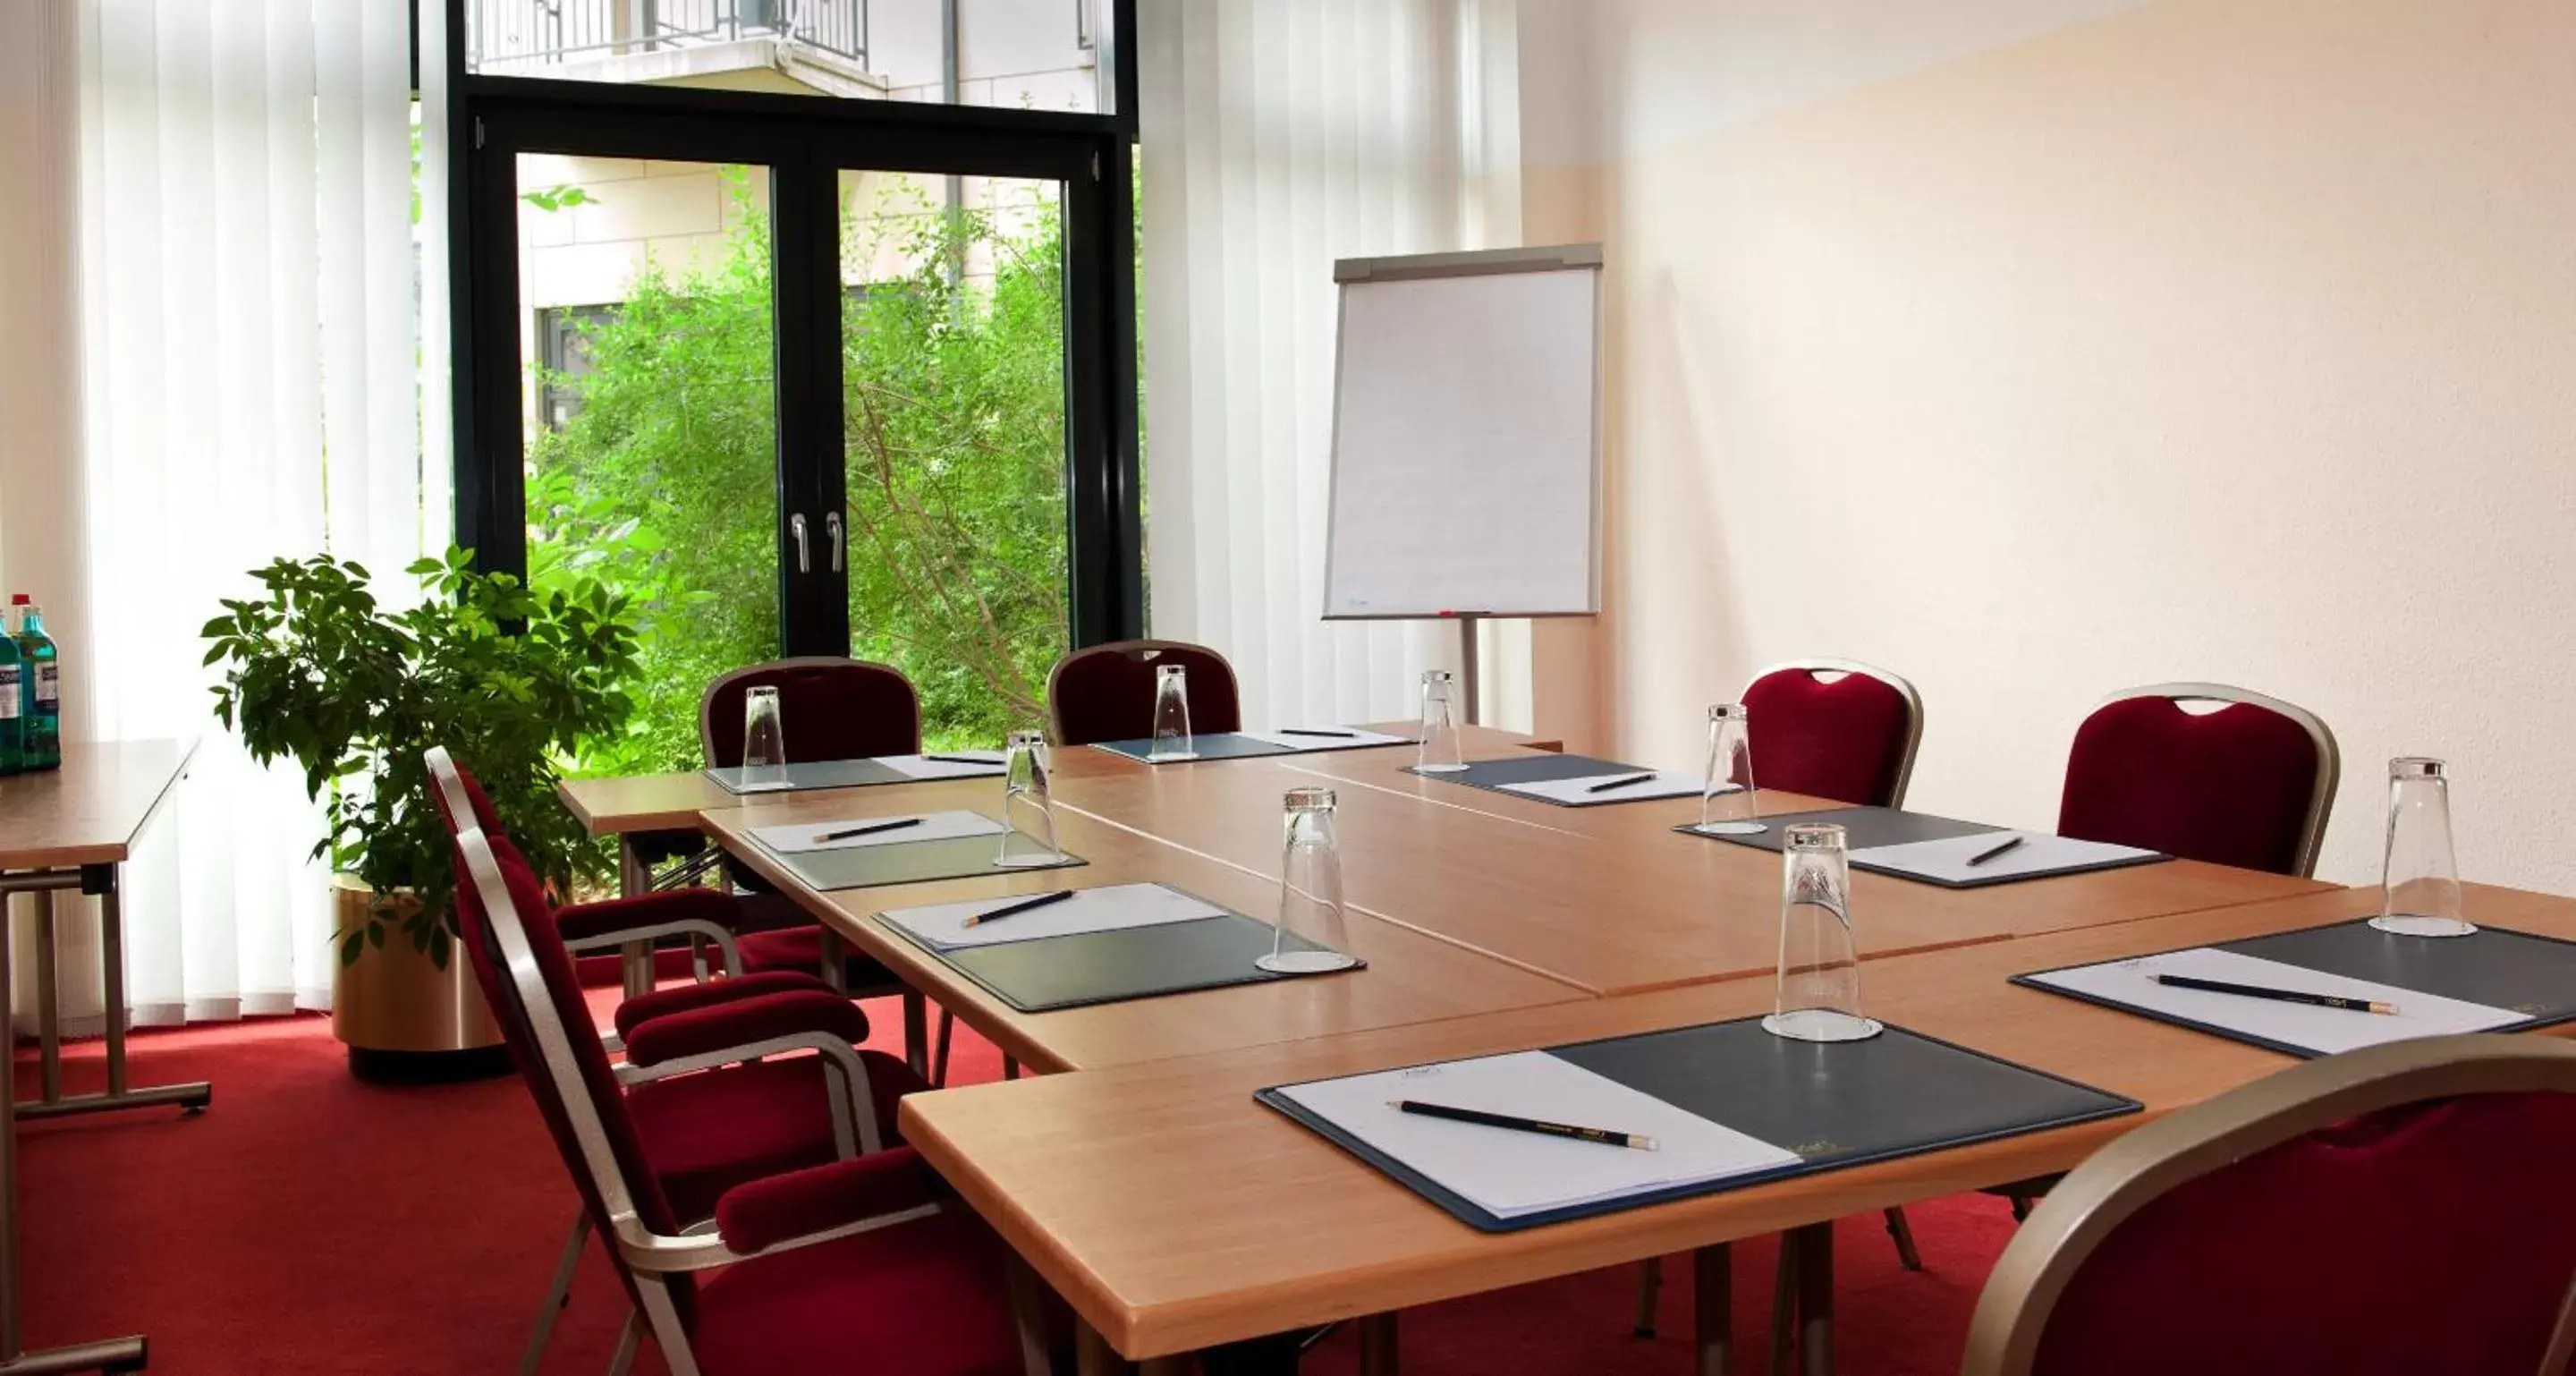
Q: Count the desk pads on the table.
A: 8